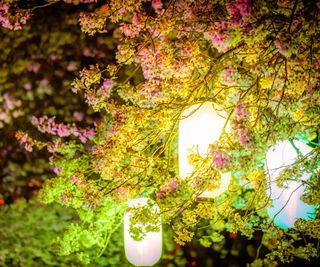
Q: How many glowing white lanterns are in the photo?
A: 3